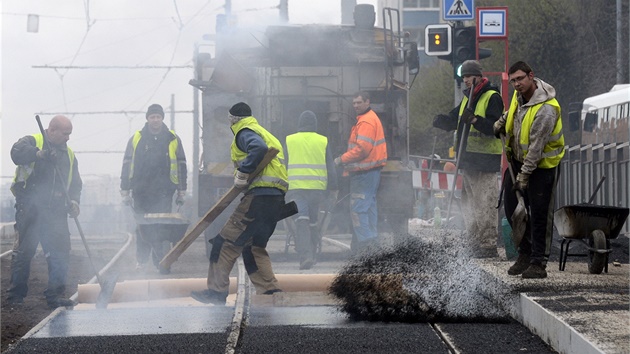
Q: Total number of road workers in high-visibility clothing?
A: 7